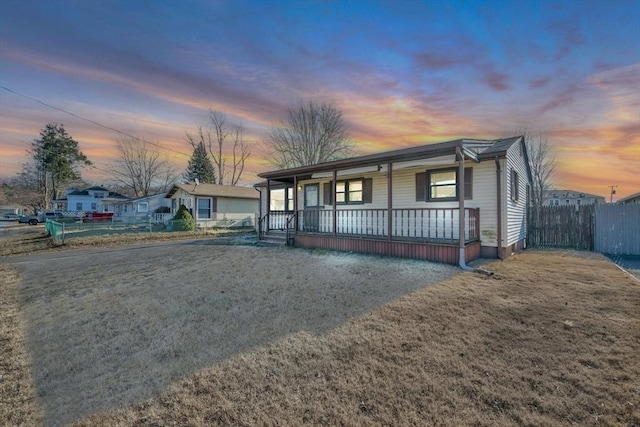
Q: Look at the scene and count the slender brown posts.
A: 5